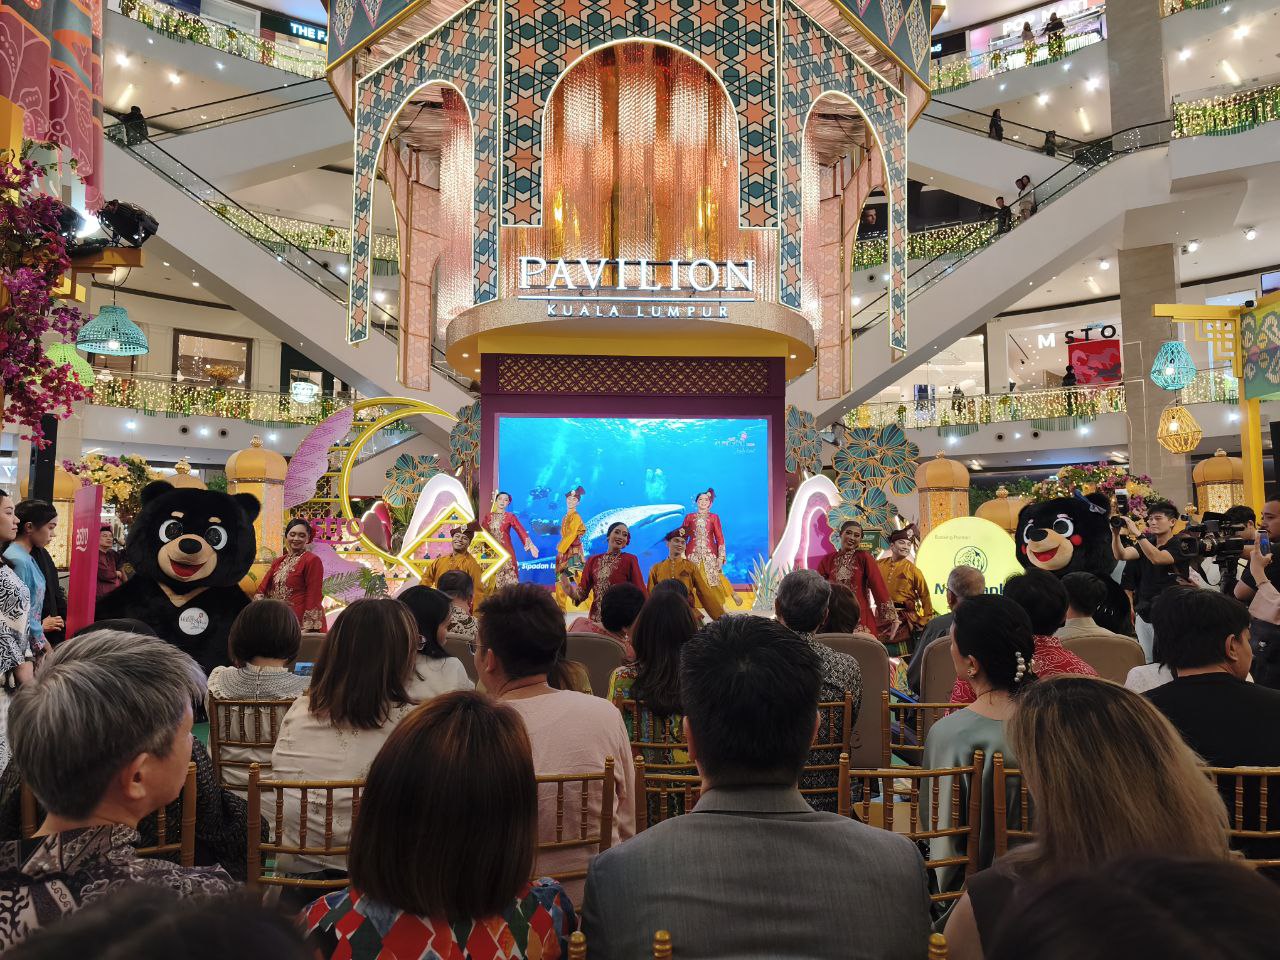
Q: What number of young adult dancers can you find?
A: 9